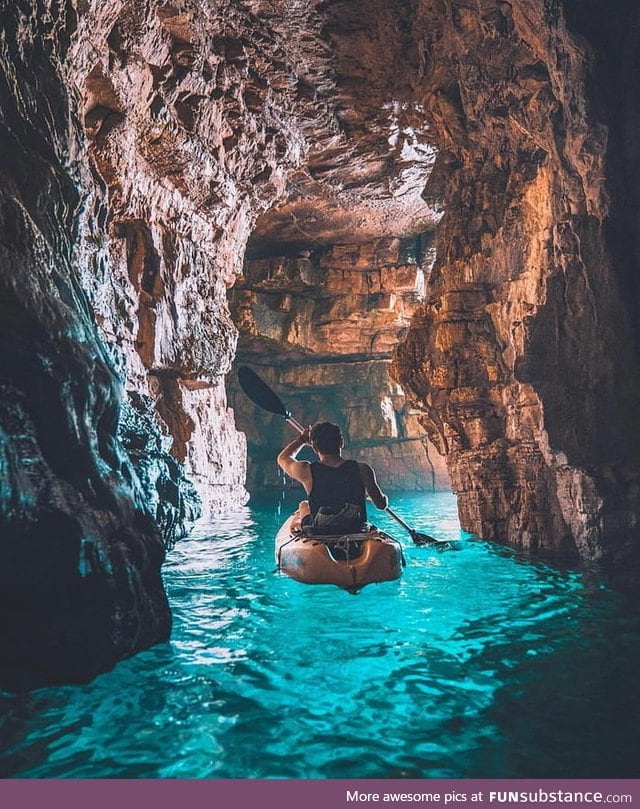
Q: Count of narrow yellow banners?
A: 0